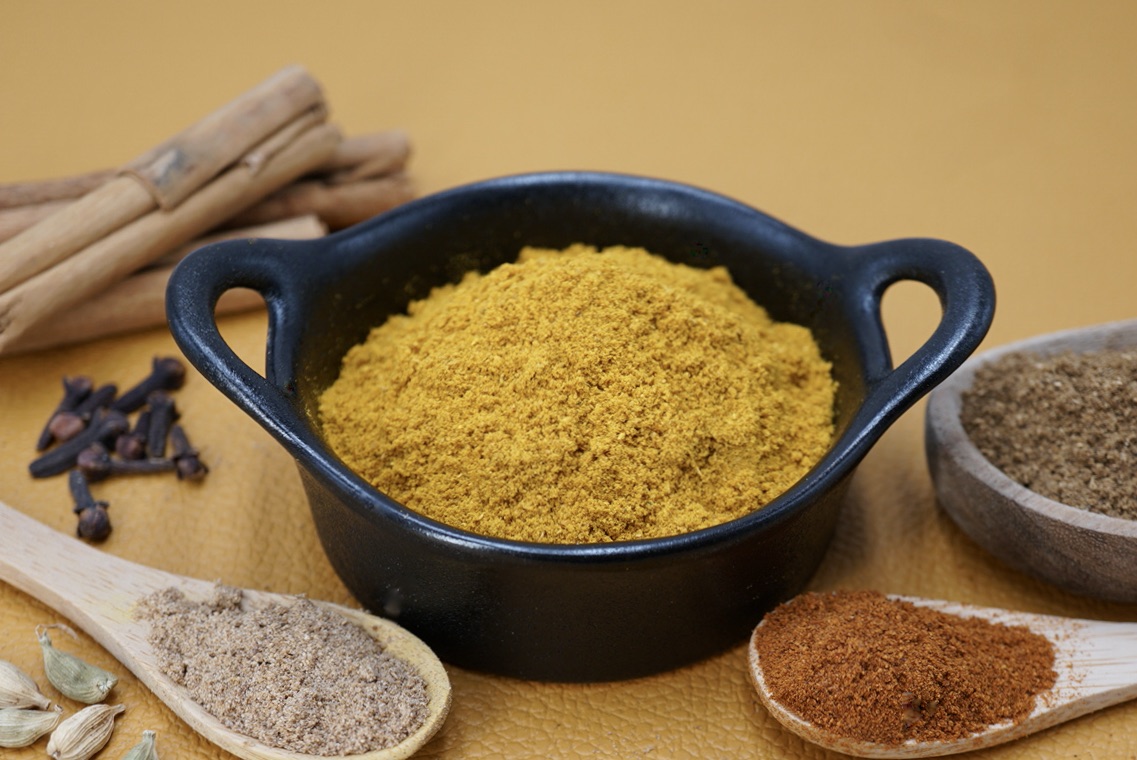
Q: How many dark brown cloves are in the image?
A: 9